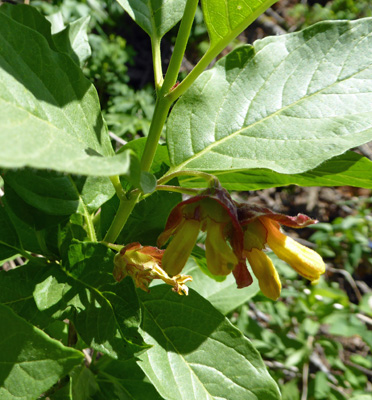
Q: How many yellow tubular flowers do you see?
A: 4